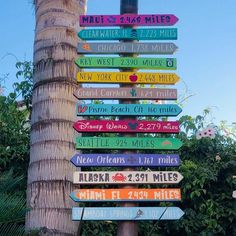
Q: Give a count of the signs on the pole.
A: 13